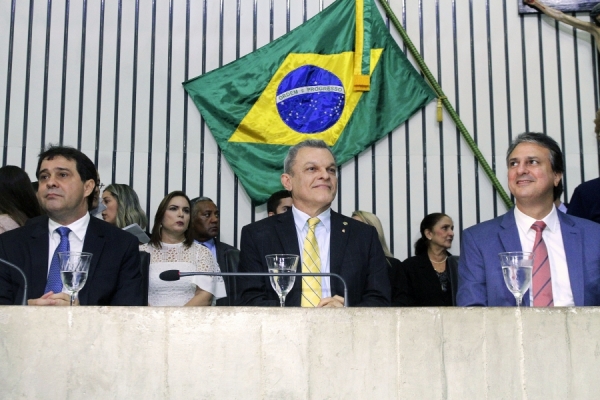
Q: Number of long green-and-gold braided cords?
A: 1